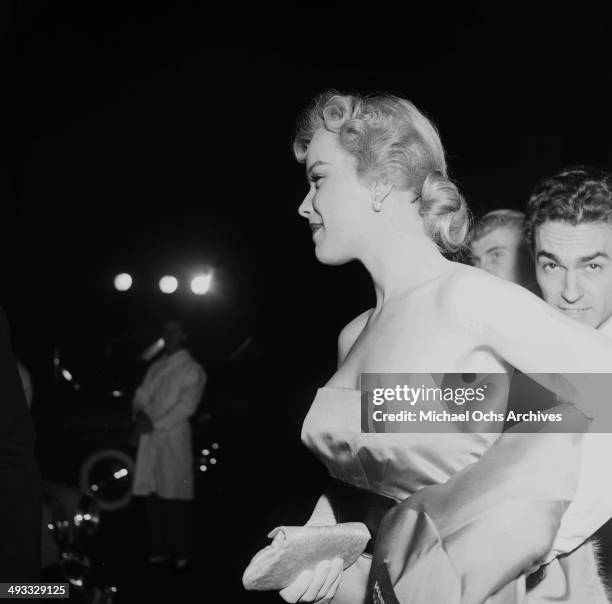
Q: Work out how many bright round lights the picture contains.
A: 3